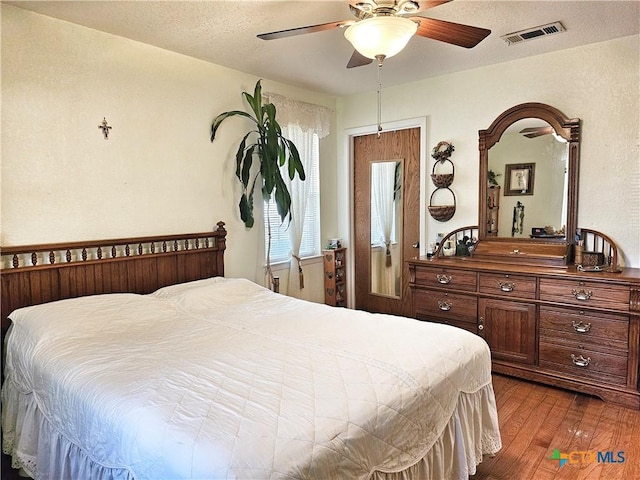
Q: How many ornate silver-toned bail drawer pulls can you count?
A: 6